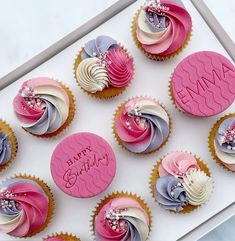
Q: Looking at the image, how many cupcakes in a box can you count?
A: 12